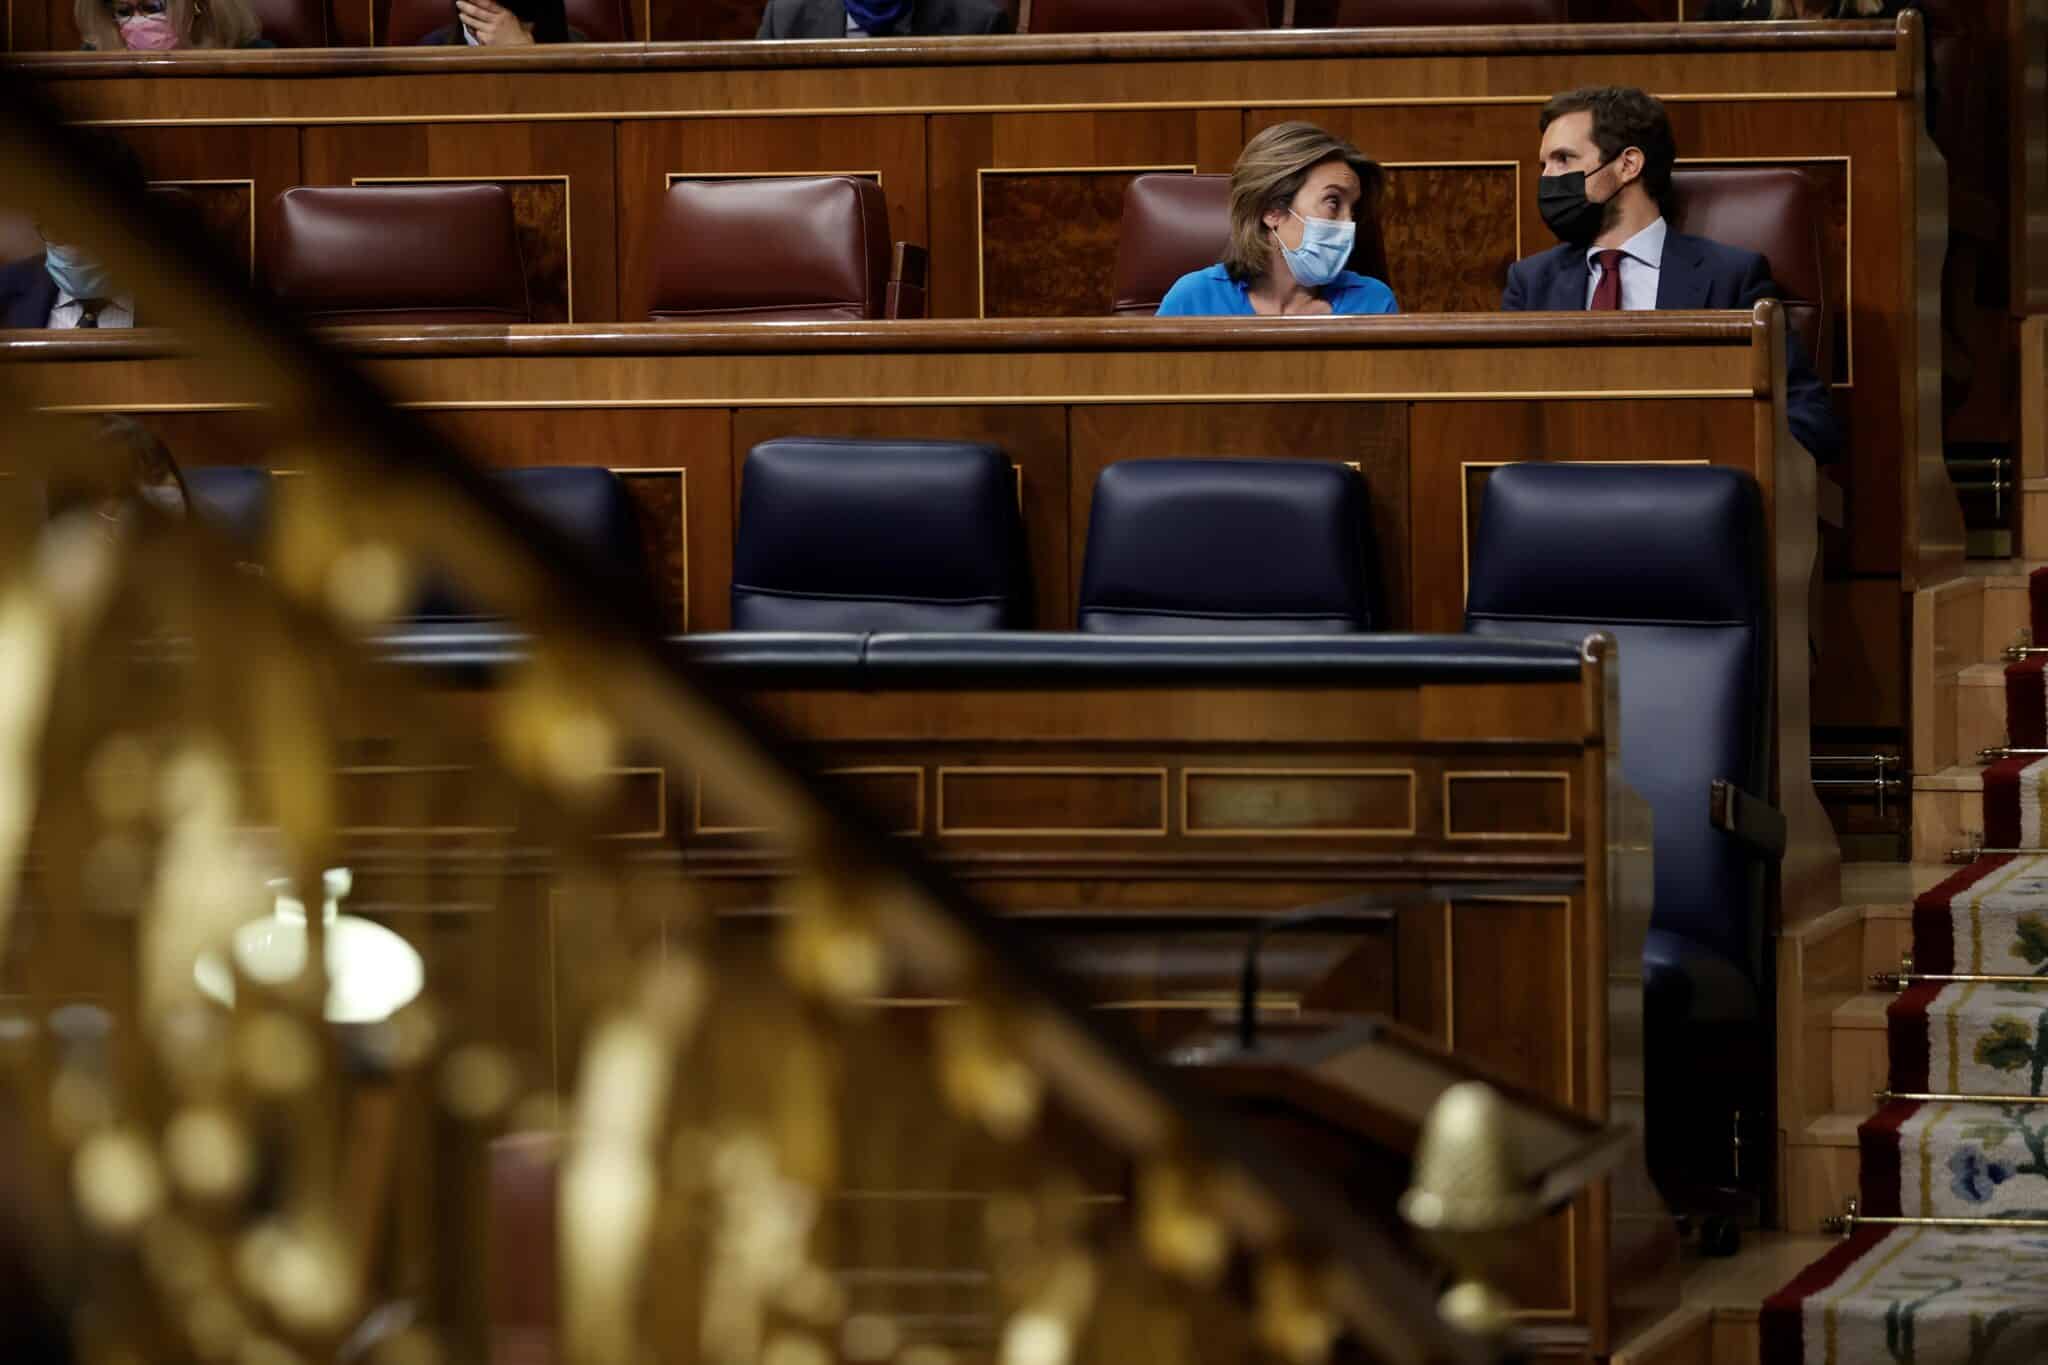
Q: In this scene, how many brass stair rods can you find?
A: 6